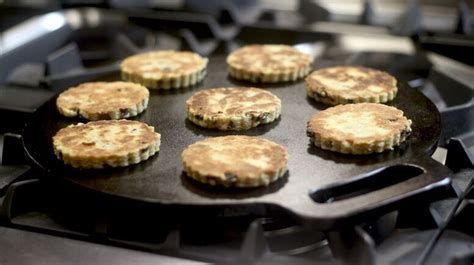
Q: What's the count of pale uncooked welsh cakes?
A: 0